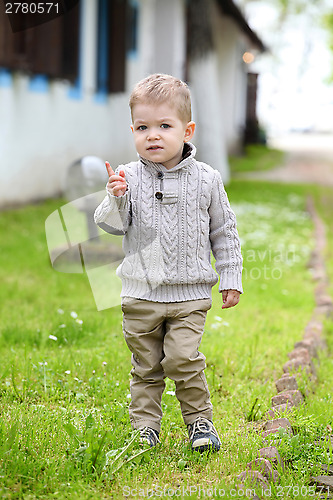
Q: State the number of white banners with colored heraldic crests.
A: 0